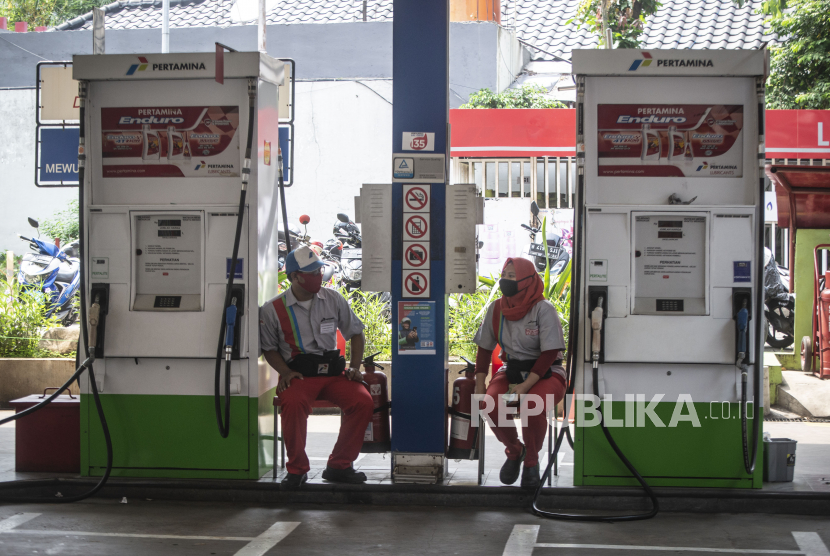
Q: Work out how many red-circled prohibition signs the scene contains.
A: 4